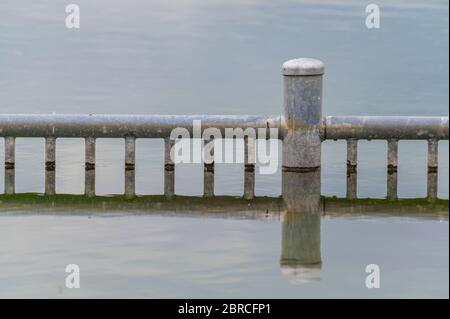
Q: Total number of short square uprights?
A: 10